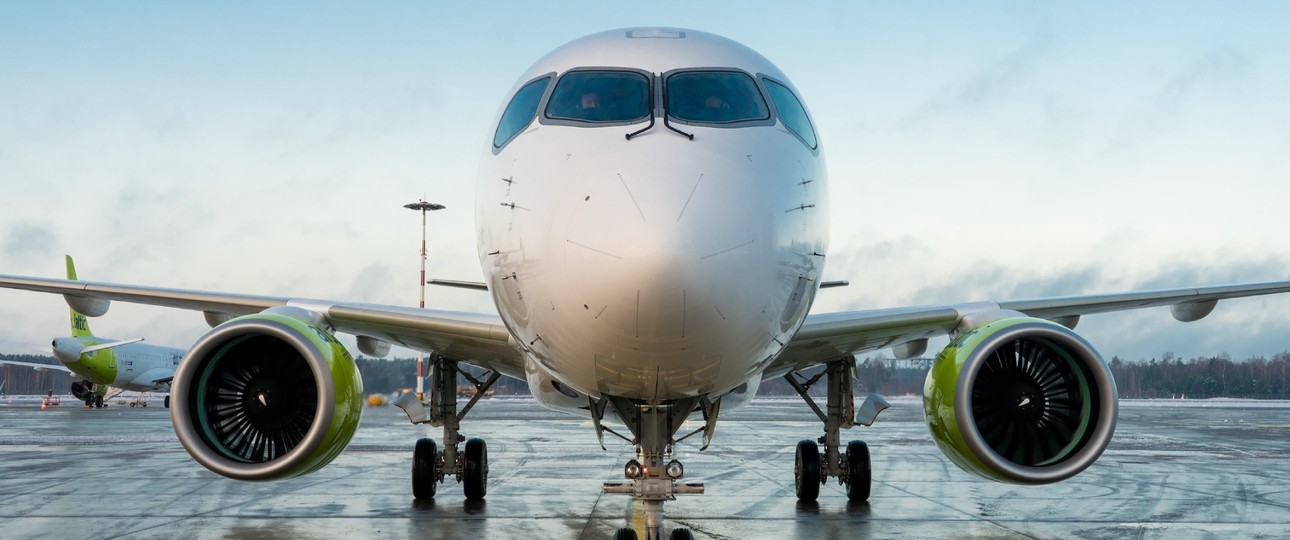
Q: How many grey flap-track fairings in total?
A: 6